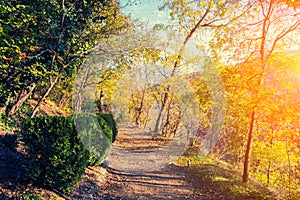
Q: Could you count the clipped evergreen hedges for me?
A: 3